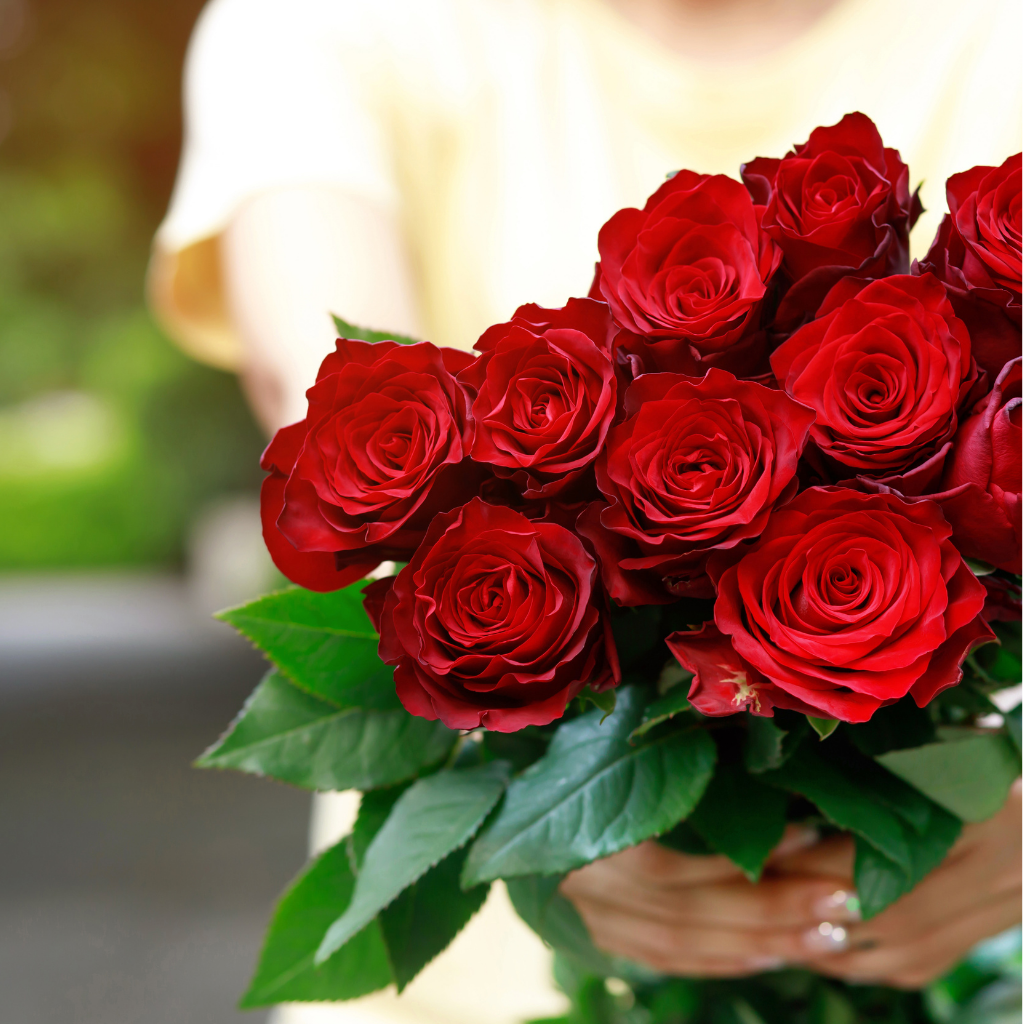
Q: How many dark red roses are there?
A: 10